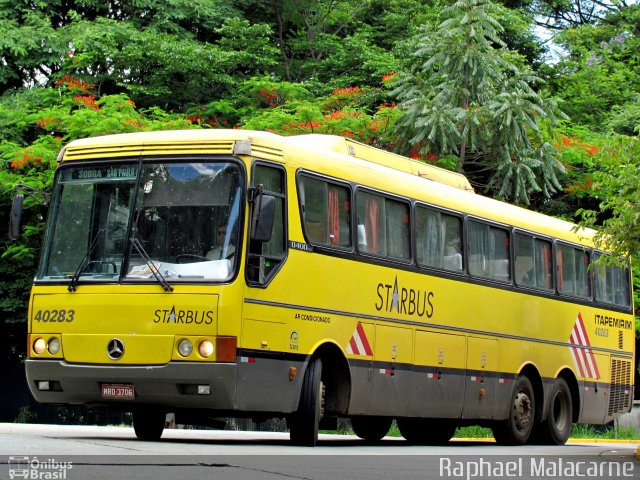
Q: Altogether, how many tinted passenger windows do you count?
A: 7